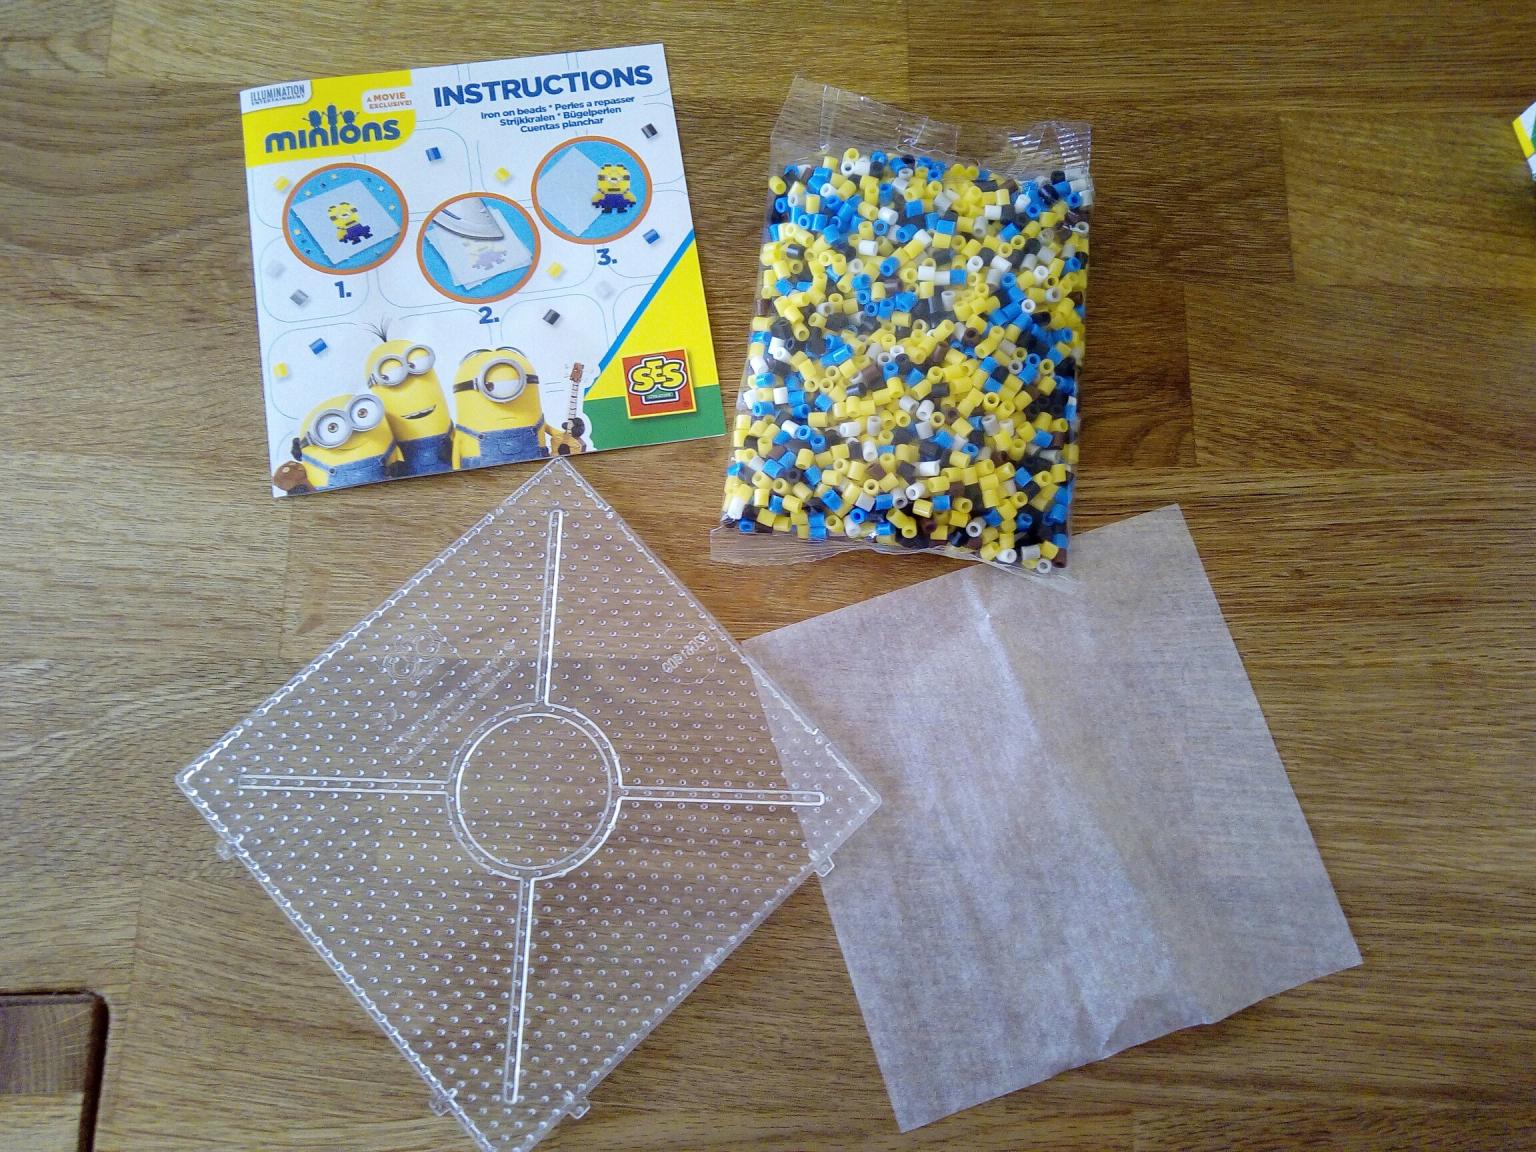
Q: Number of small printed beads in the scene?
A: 12